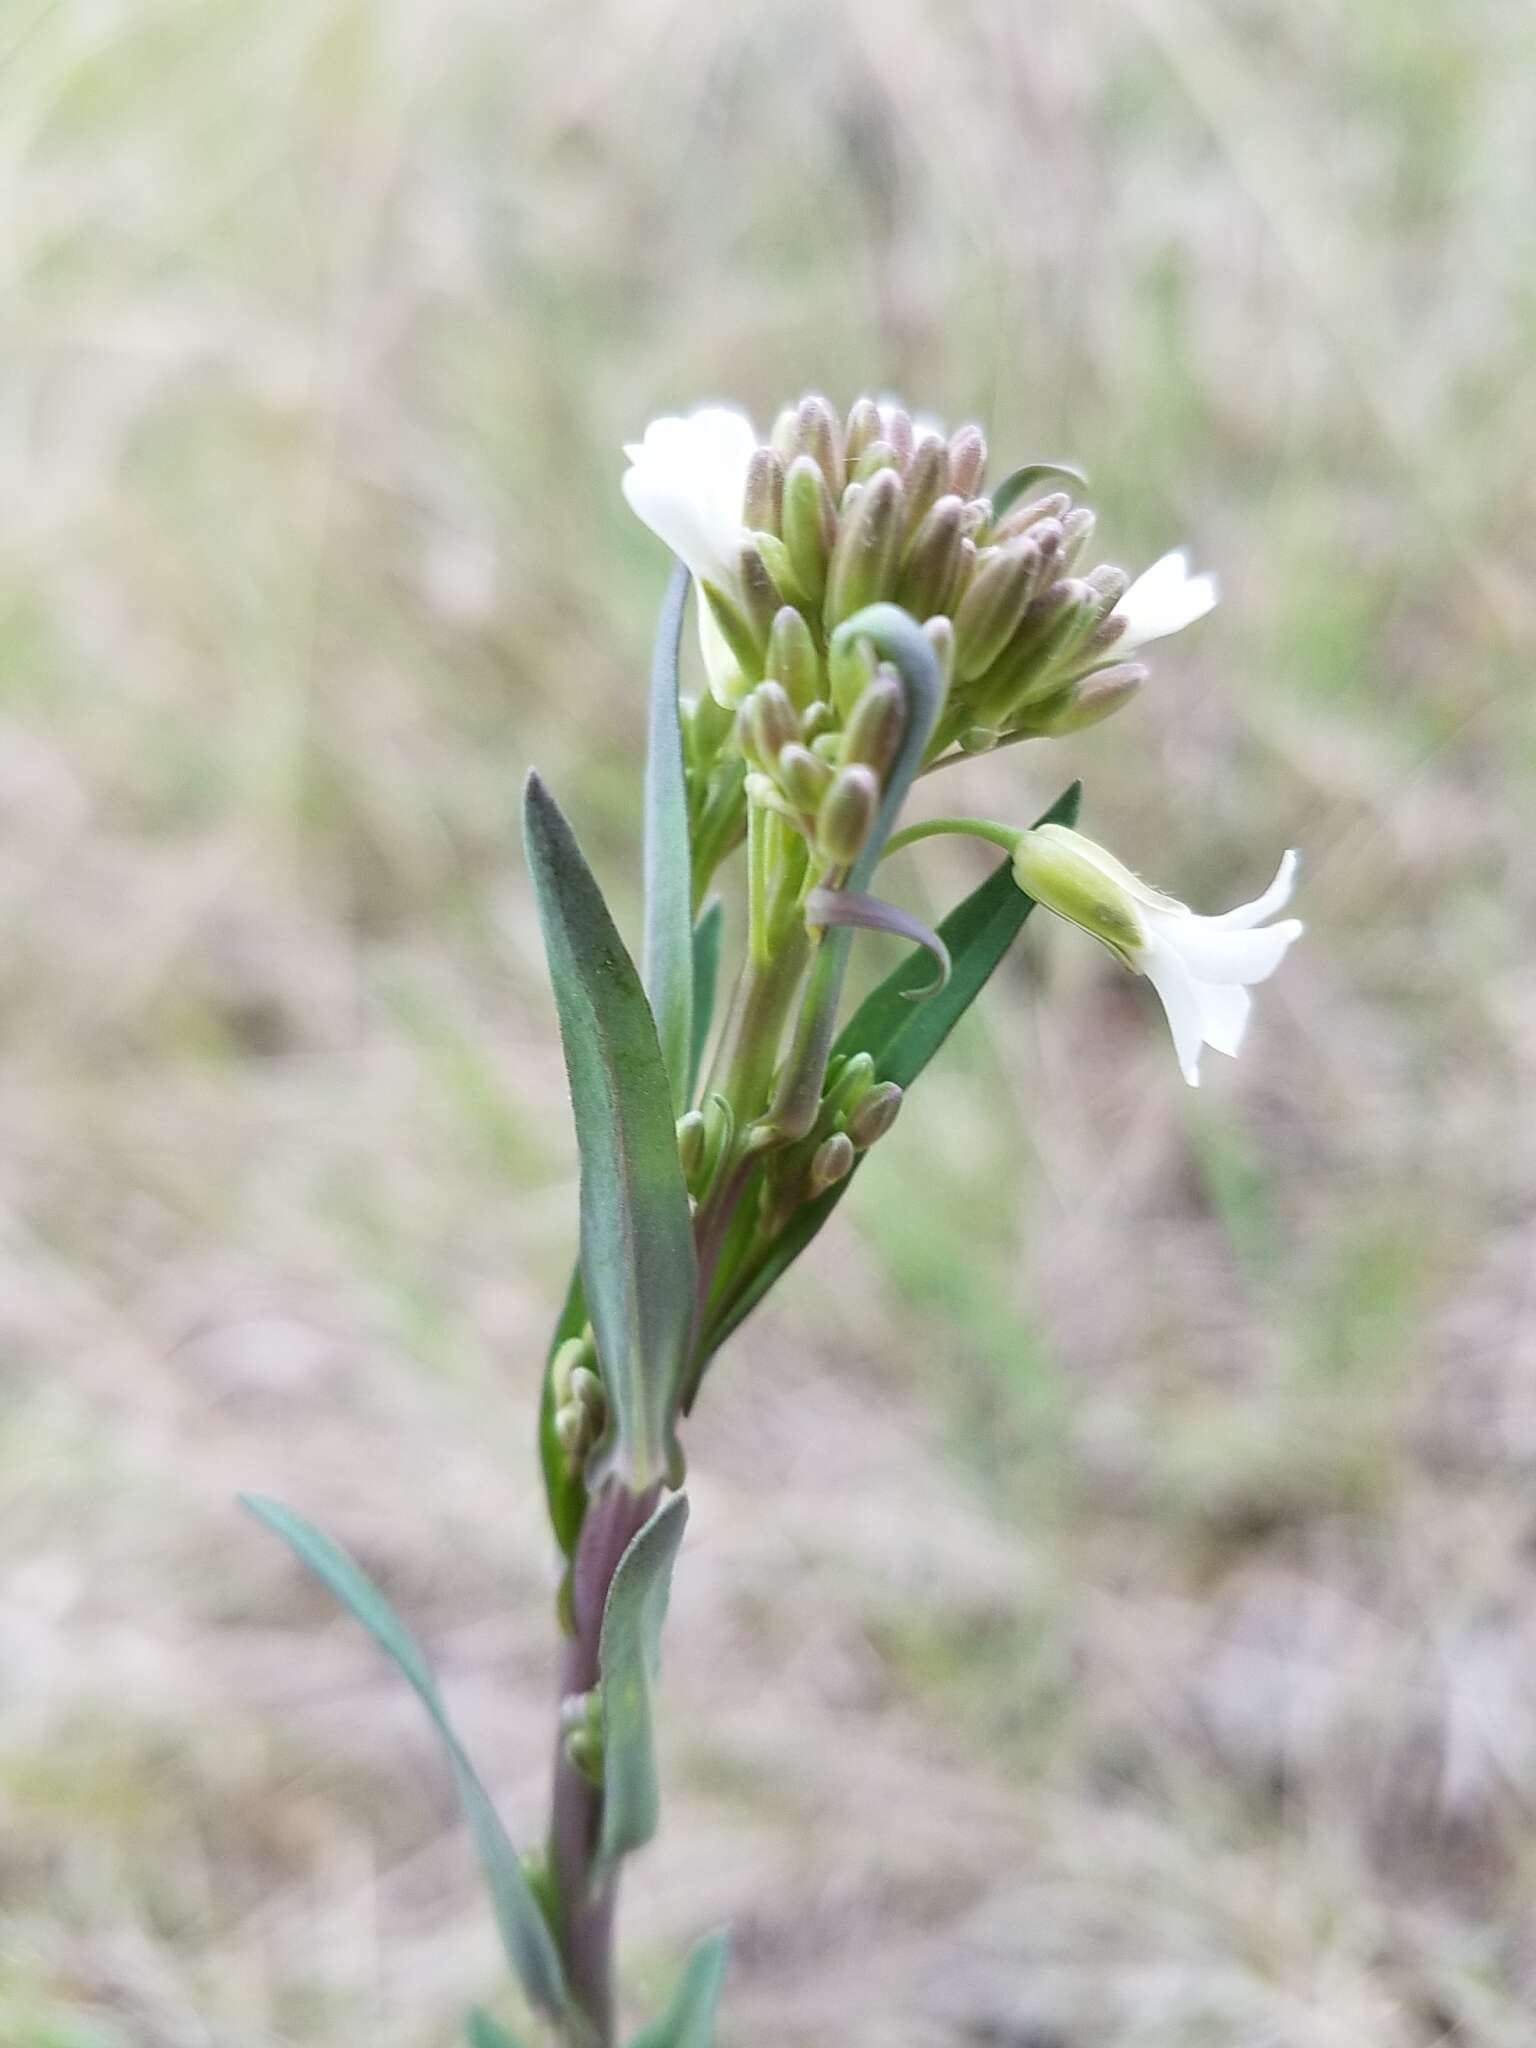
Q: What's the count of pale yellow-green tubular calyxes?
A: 1